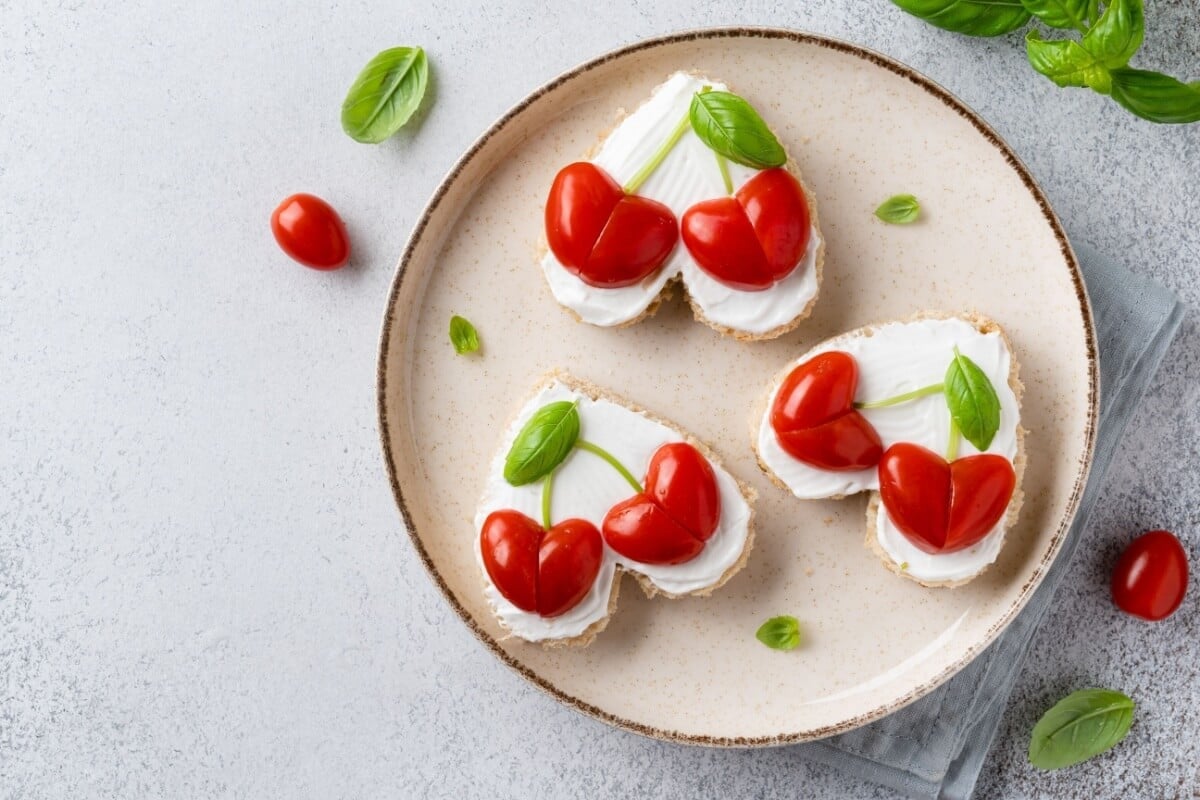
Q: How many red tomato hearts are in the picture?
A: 6